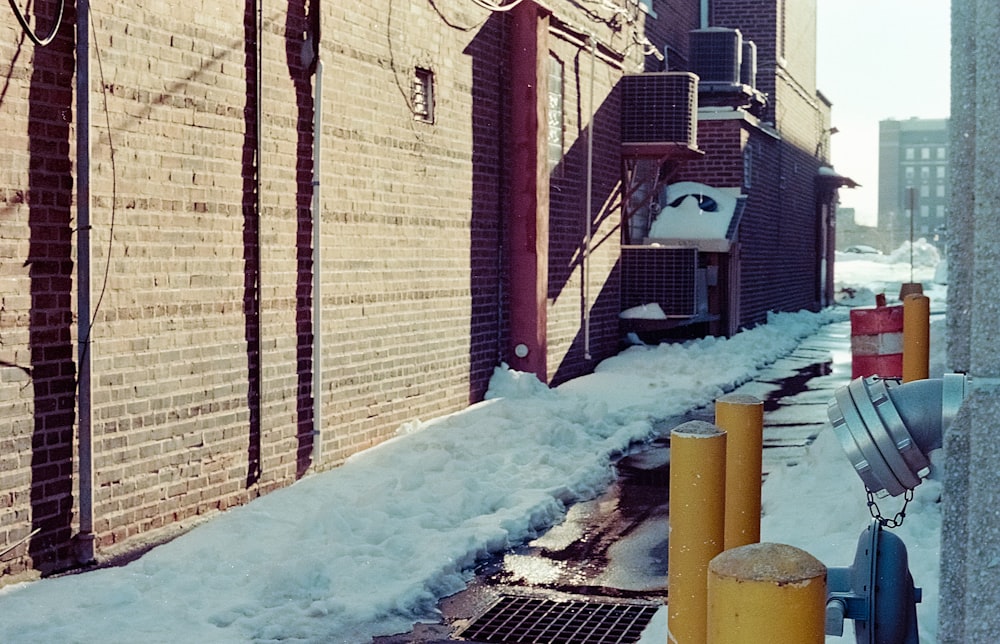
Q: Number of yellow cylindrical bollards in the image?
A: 4